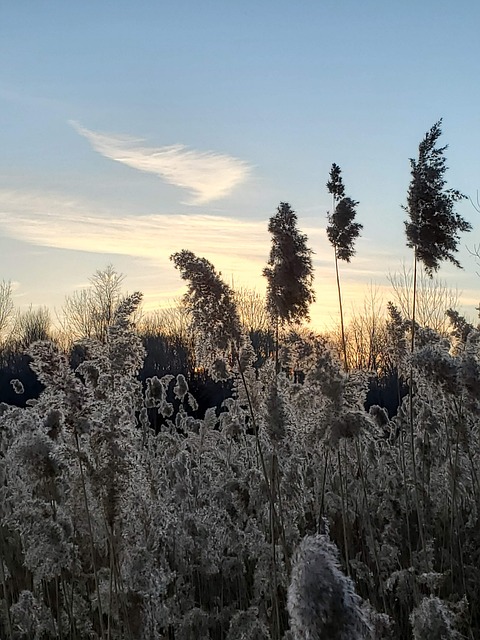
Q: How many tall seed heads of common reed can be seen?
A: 4